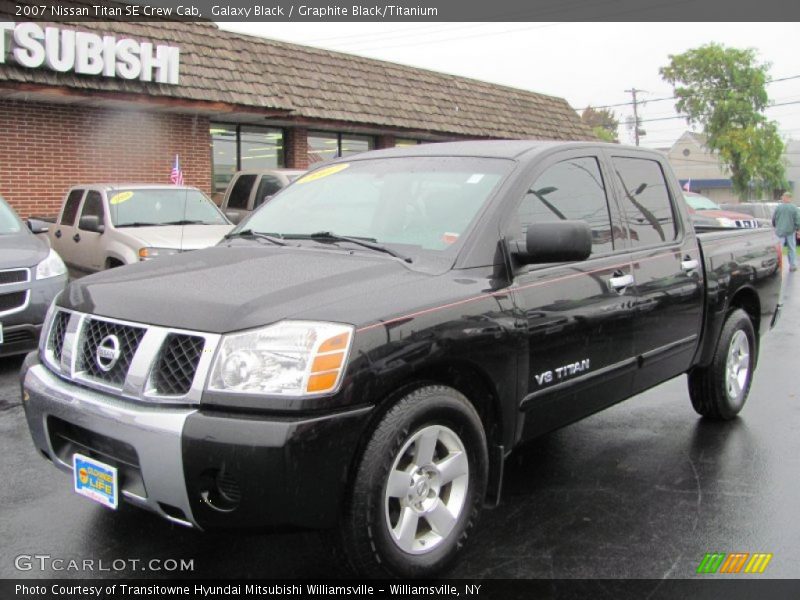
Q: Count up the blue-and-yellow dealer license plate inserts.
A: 1